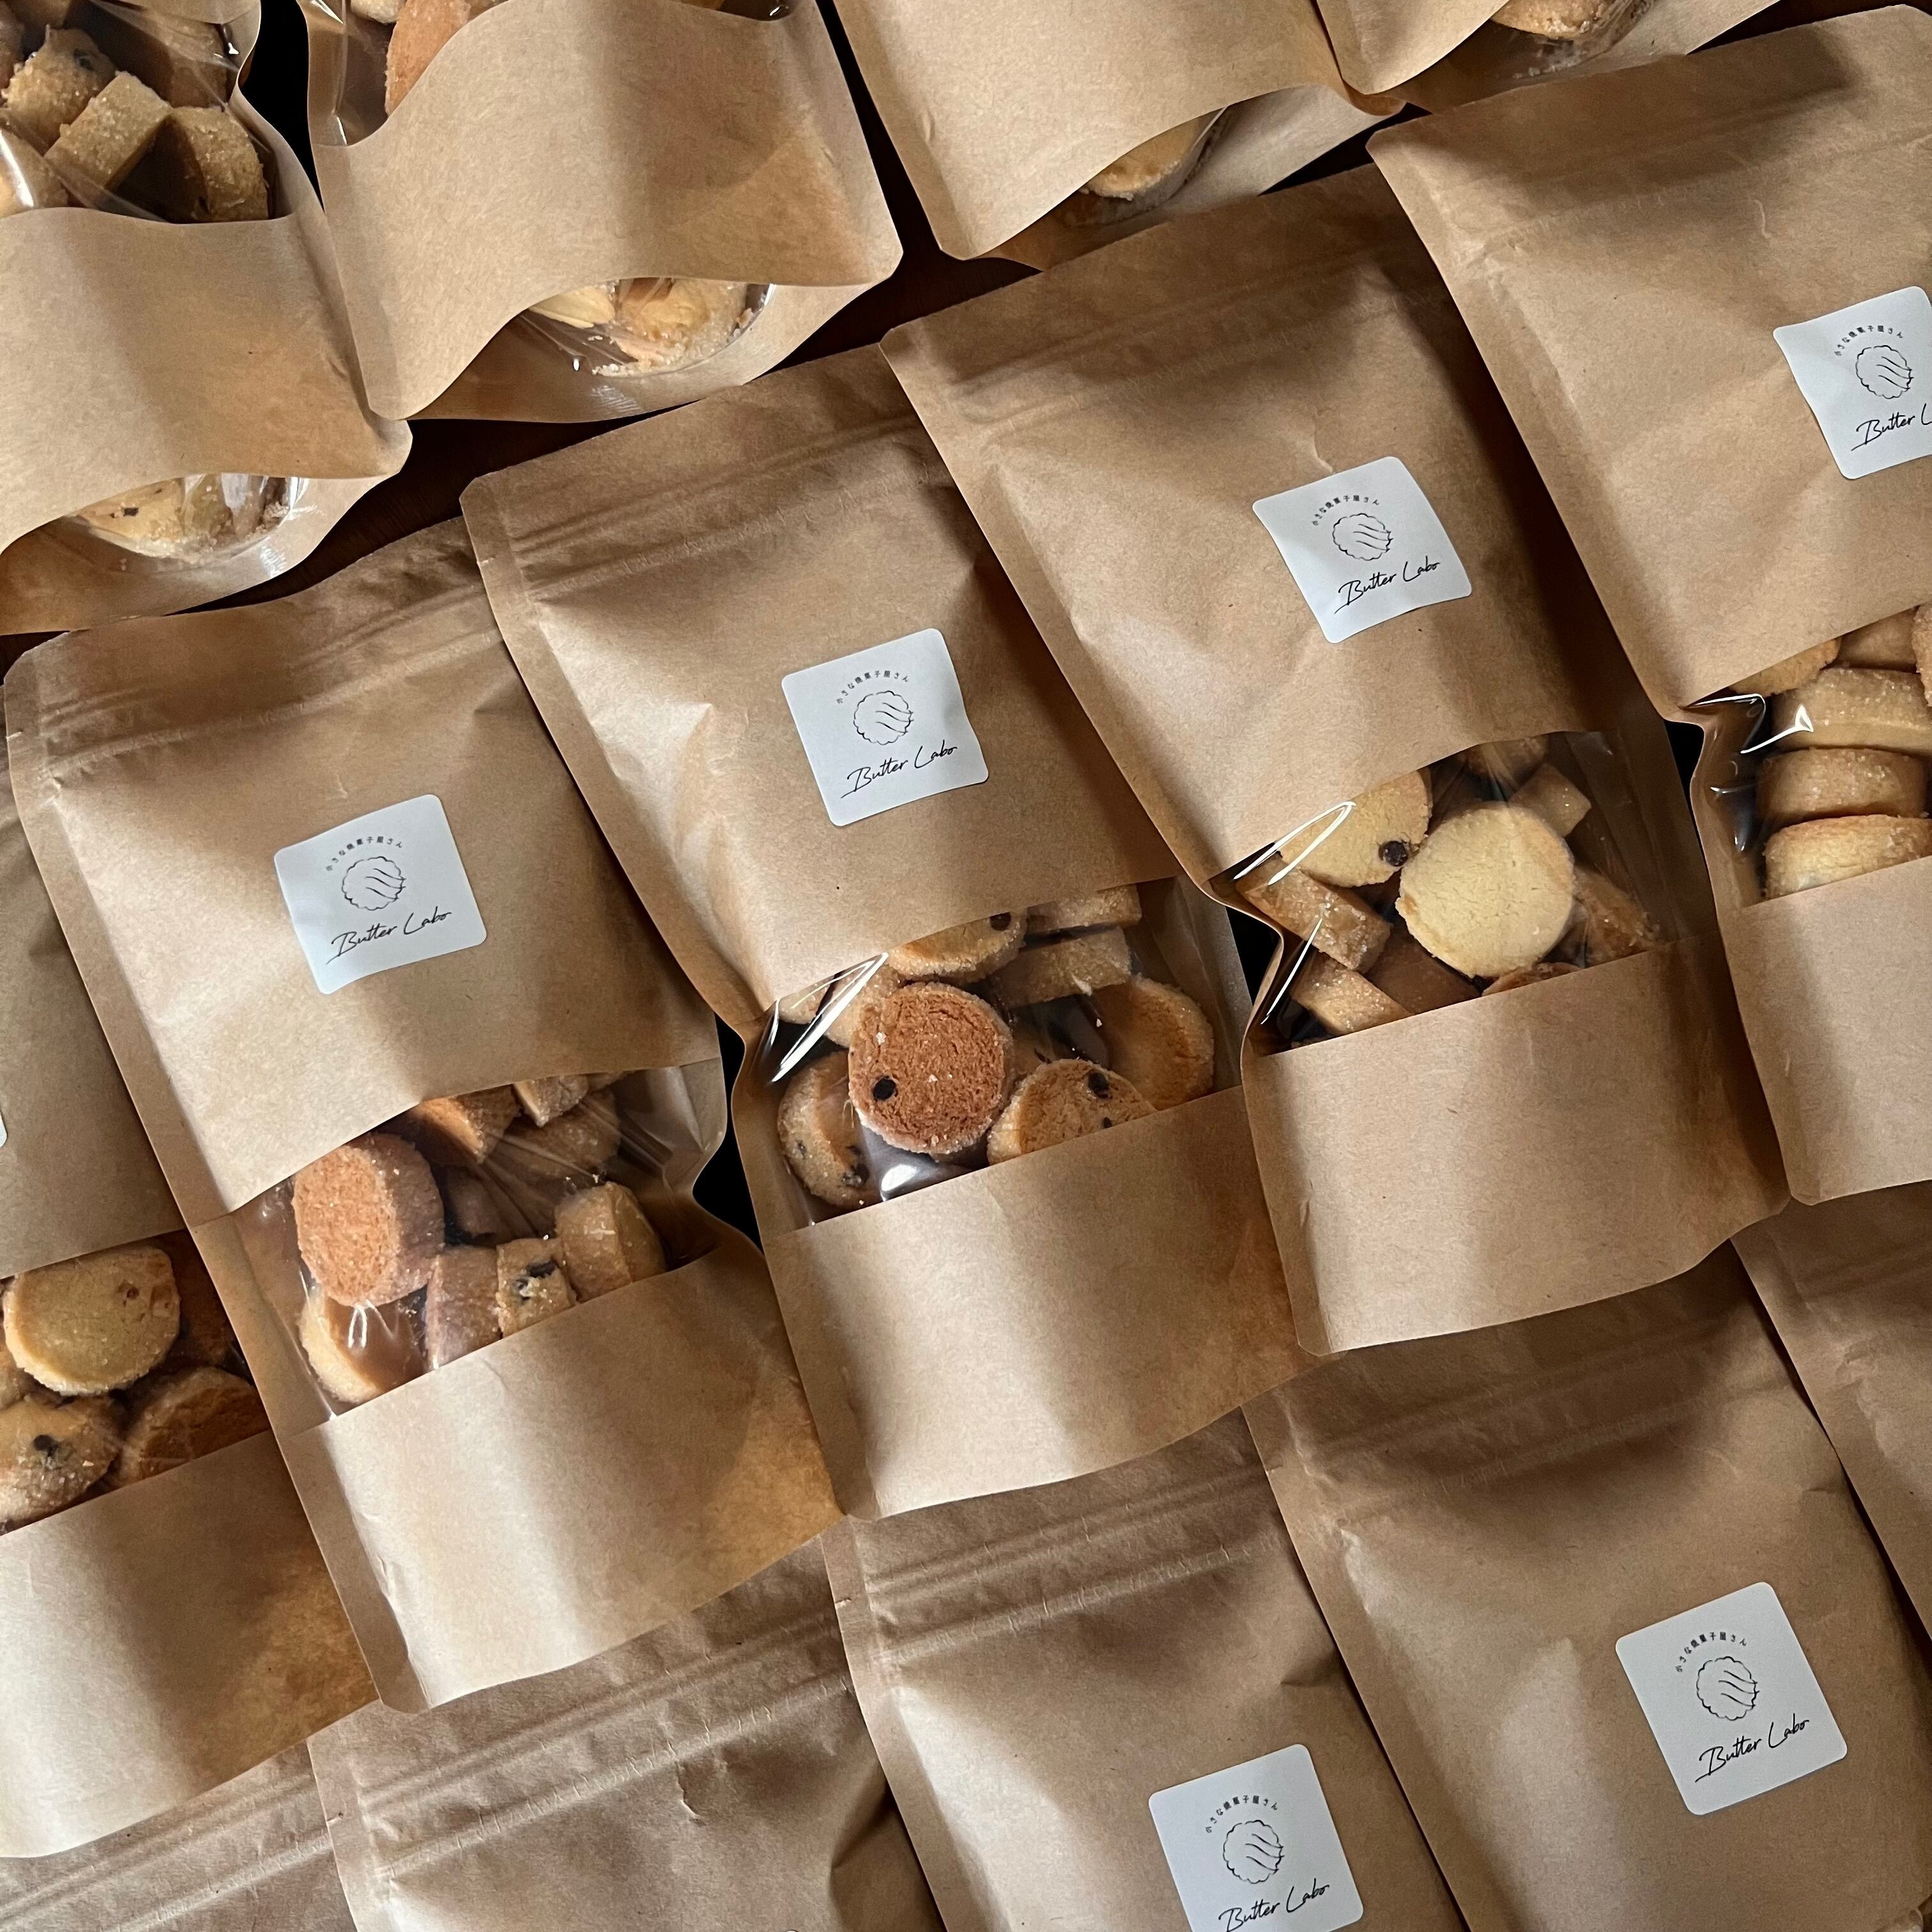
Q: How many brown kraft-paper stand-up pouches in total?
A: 14